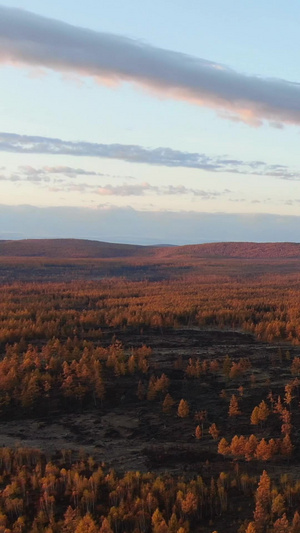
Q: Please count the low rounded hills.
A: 2